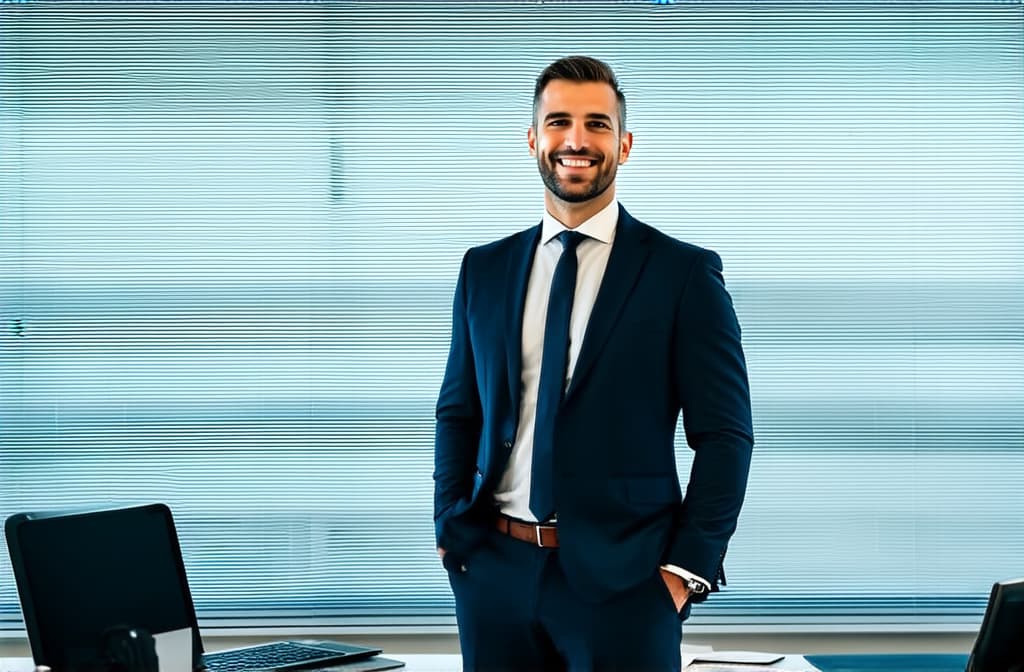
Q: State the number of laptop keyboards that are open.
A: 1